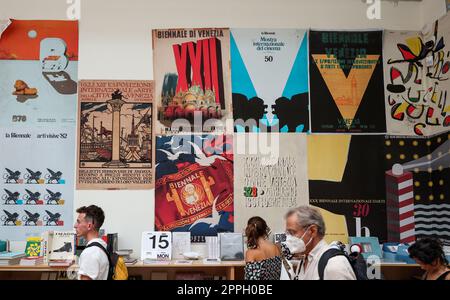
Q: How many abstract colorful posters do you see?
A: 1